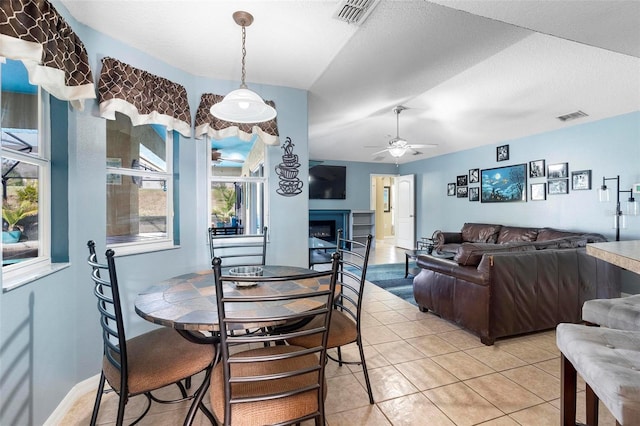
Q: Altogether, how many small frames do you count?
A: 11